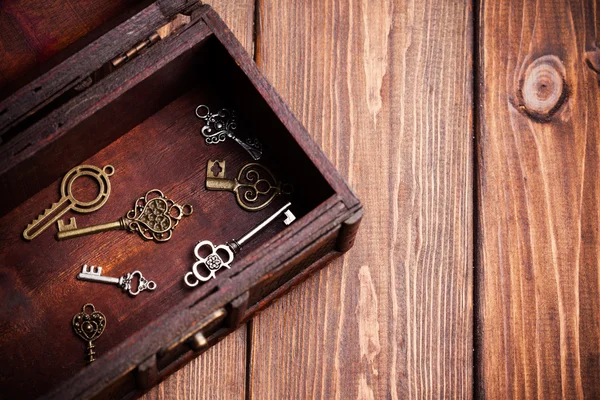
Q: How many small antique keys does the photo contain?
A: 7